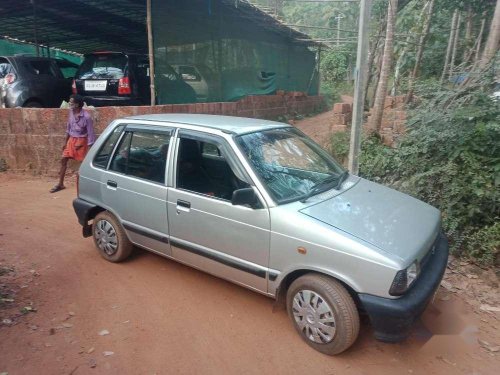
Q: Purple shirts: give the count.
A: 1